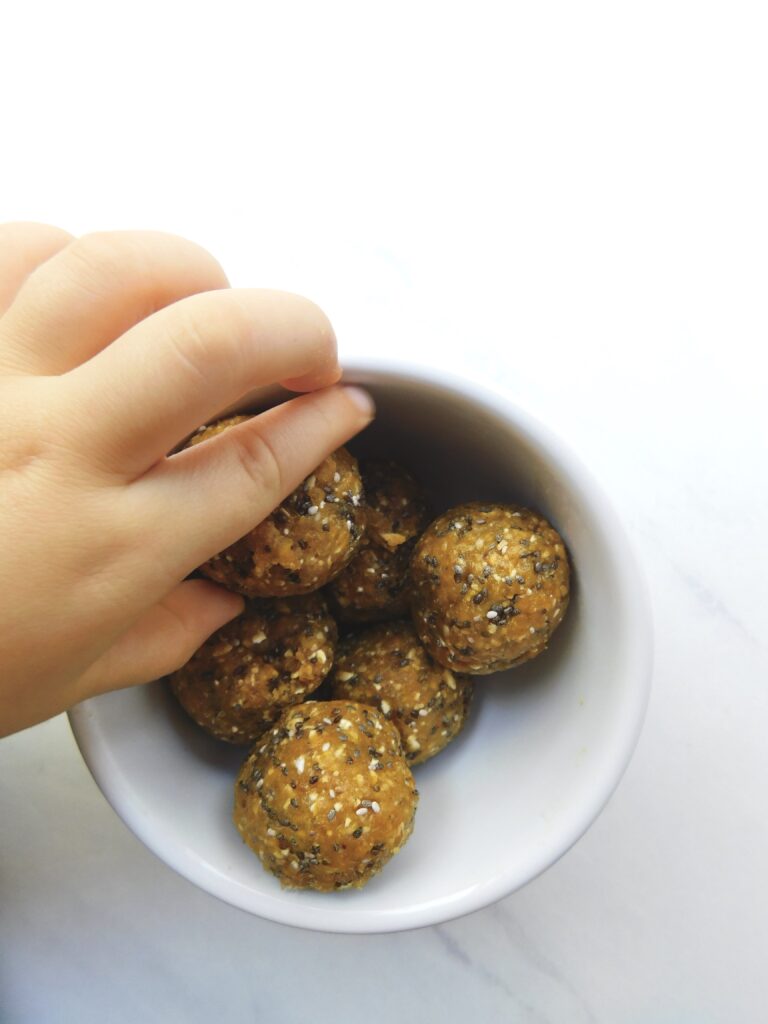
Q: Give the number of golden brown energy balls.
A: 6